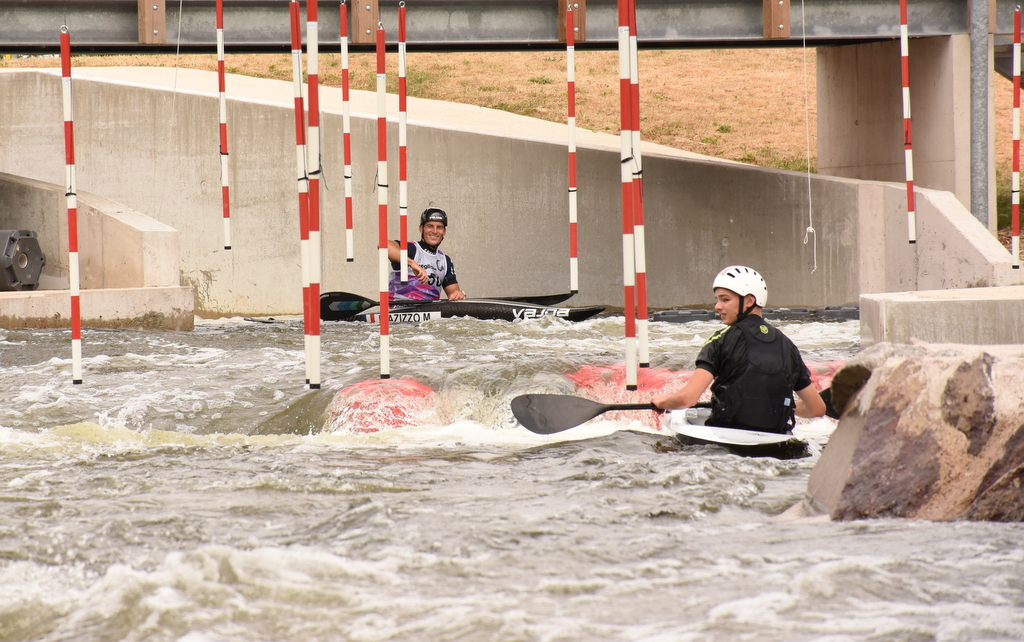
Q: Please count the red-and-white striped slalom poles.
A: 12